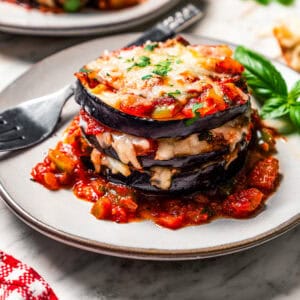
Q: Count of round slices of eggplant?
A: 3